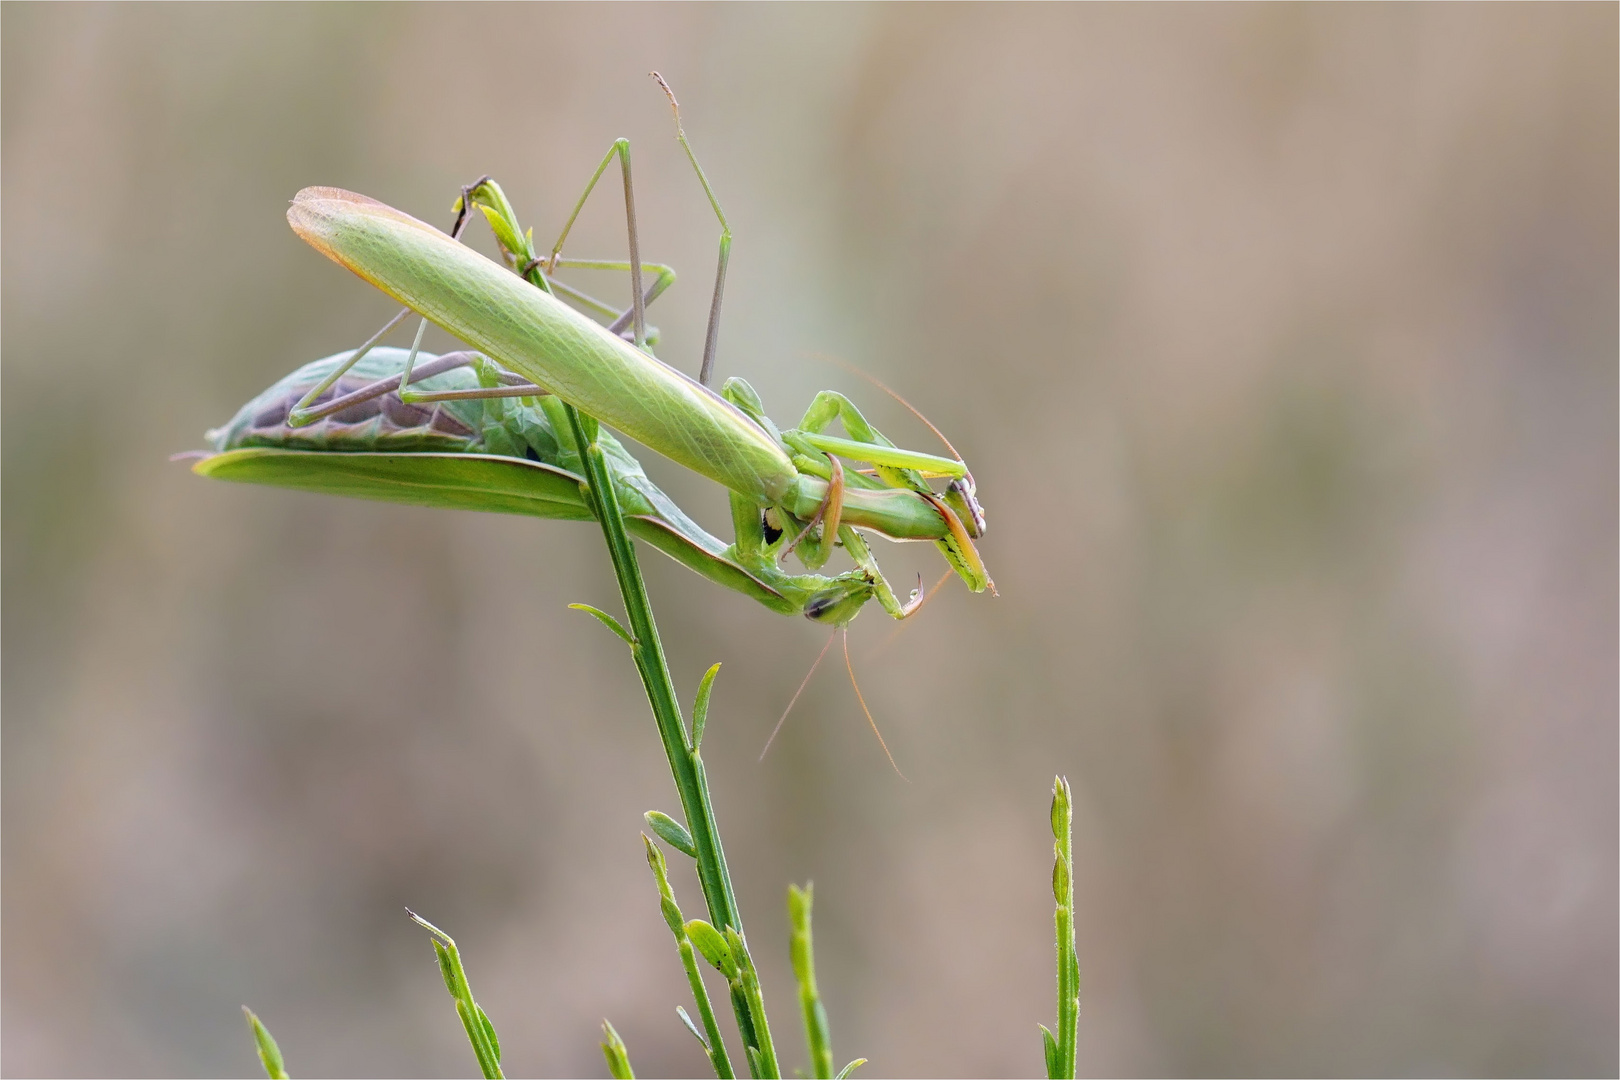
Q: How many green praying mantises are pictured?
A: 2